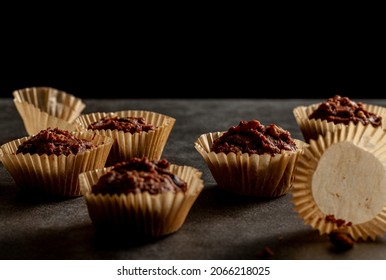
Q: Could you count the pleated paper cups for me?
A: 7